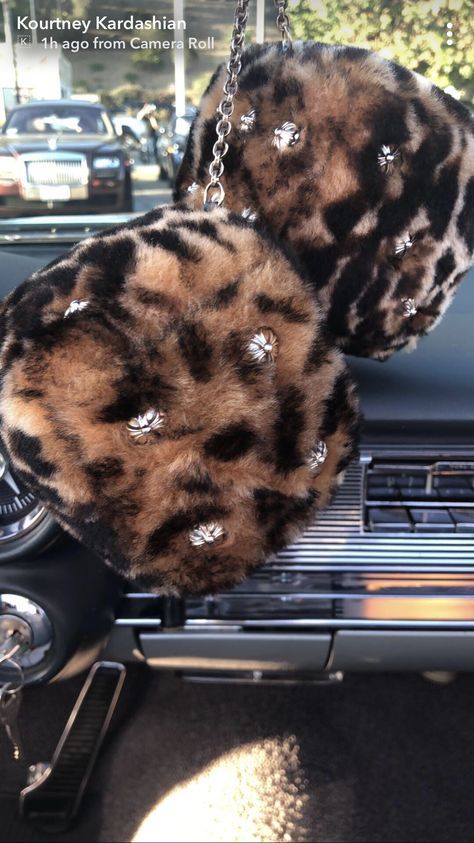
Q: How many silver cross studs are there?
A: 12